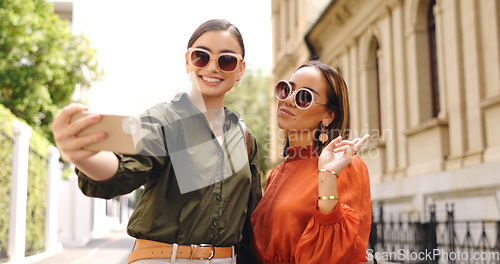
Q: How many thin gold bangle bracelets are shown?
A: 2